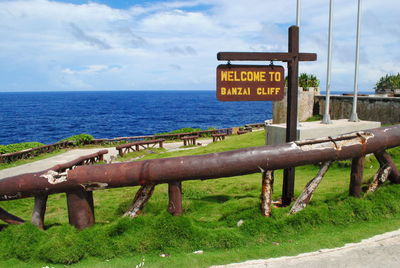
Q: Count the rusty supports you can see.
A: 4